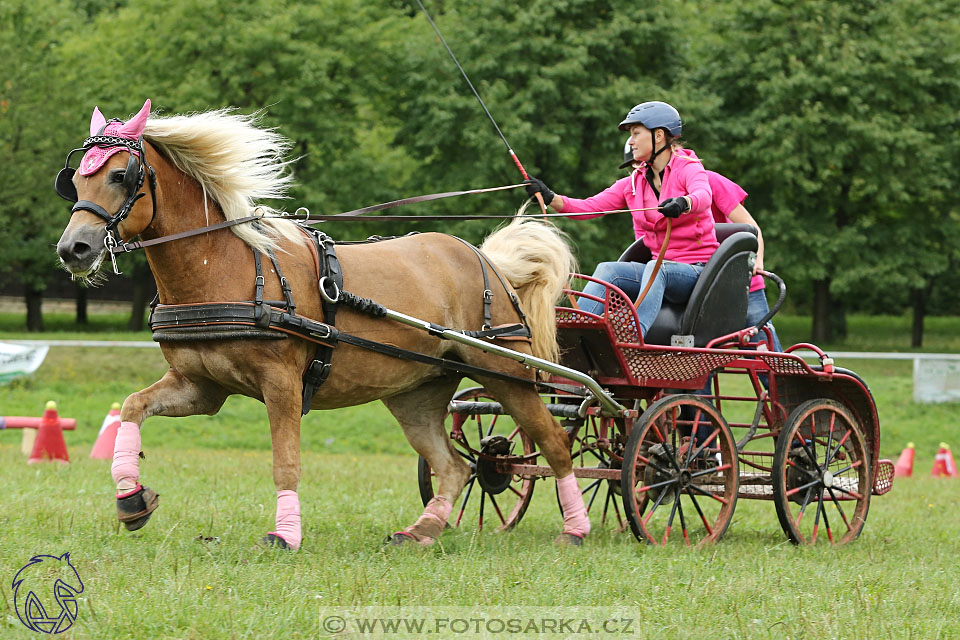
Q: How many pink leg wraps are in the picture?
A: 4